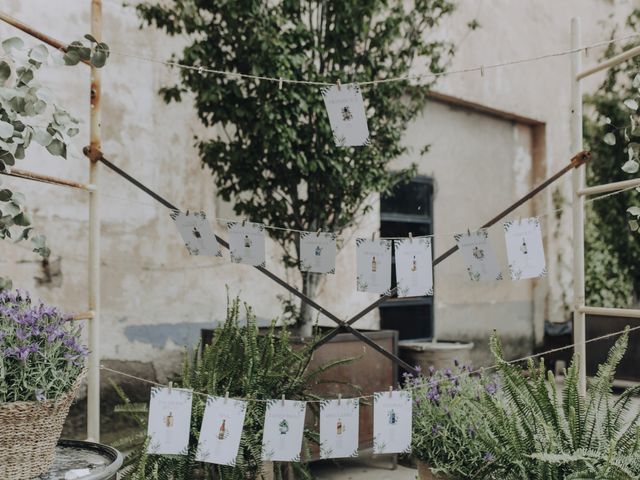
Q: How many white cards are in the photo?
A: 13